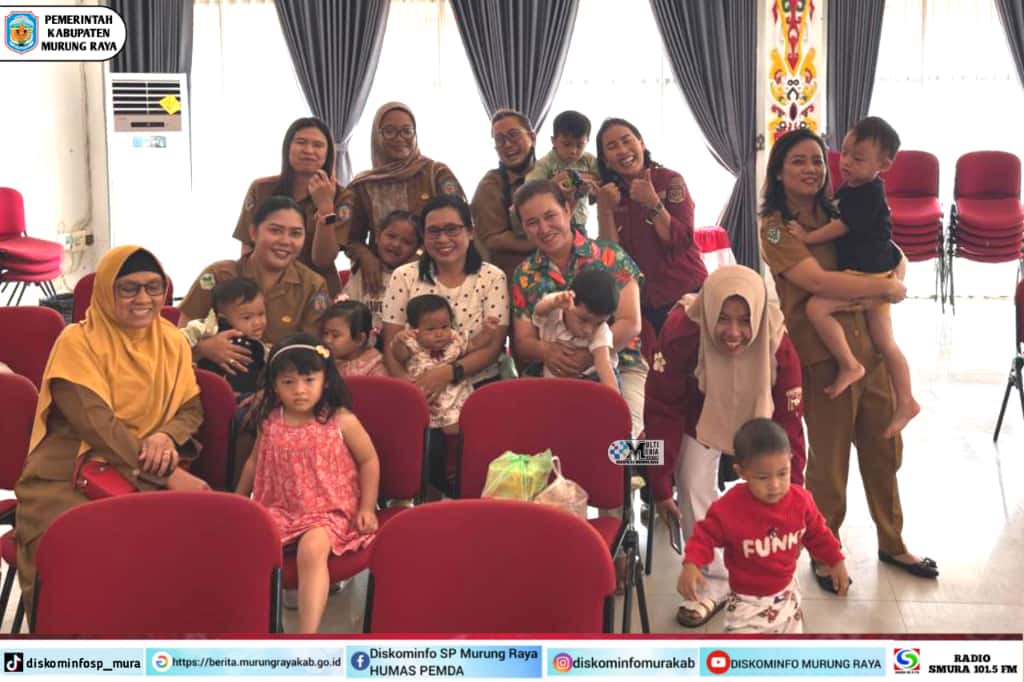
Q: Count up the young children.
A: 9